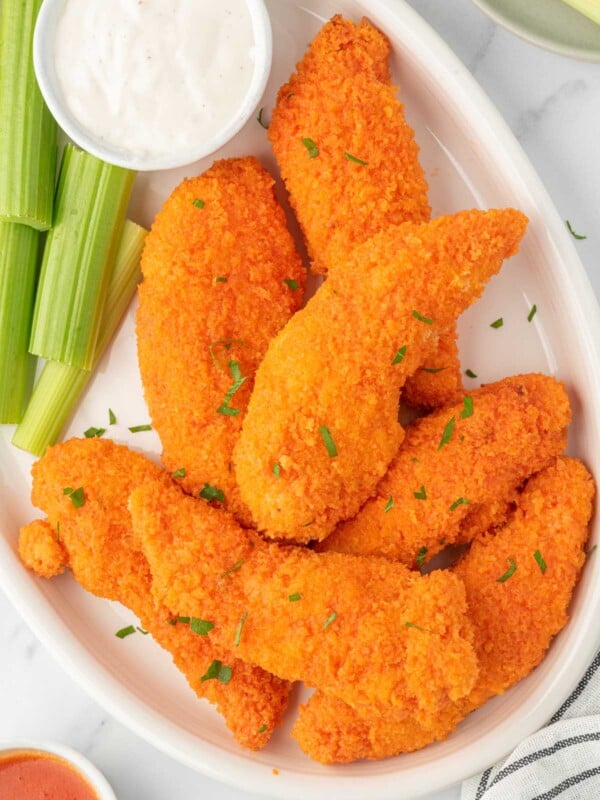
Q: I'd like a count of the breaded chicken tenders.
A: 7